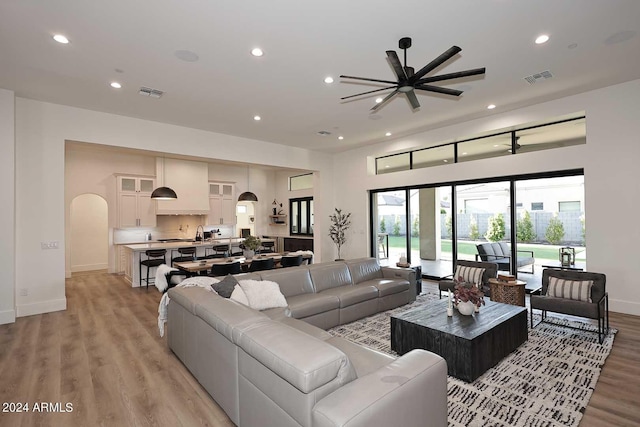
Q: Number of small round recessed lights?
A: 10